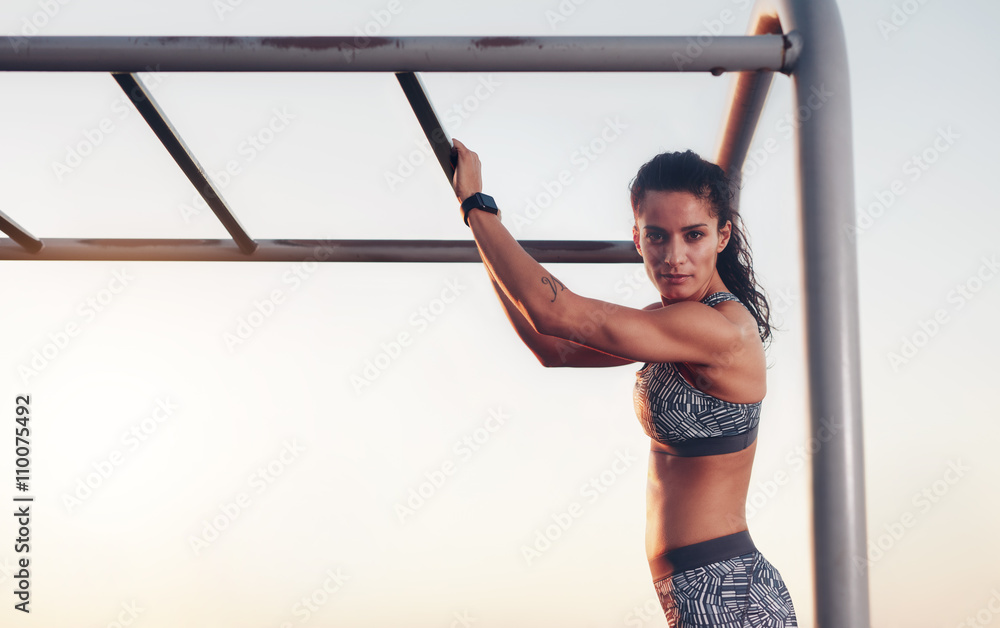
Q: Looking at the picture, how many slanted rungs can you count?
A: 3